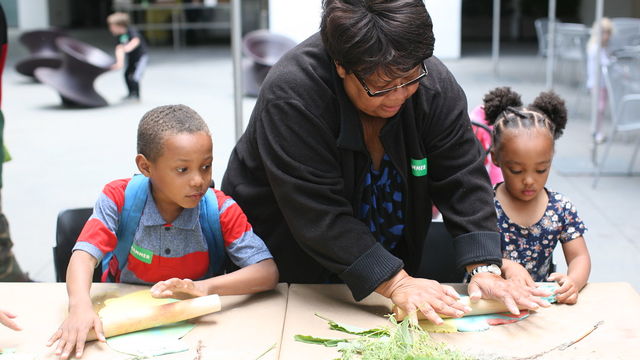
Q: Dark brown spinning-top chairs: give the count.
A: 3